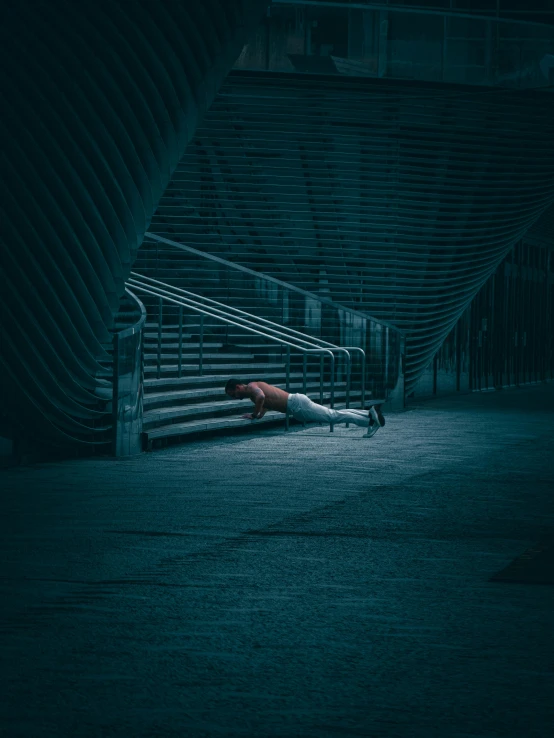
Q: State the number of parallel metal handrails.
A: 3